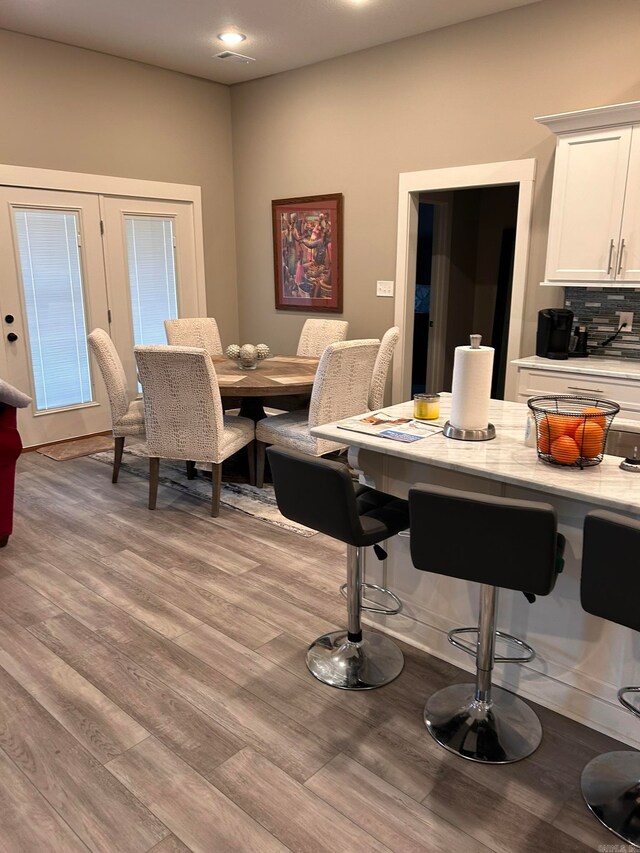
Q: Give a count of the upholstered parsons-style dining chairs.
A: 6